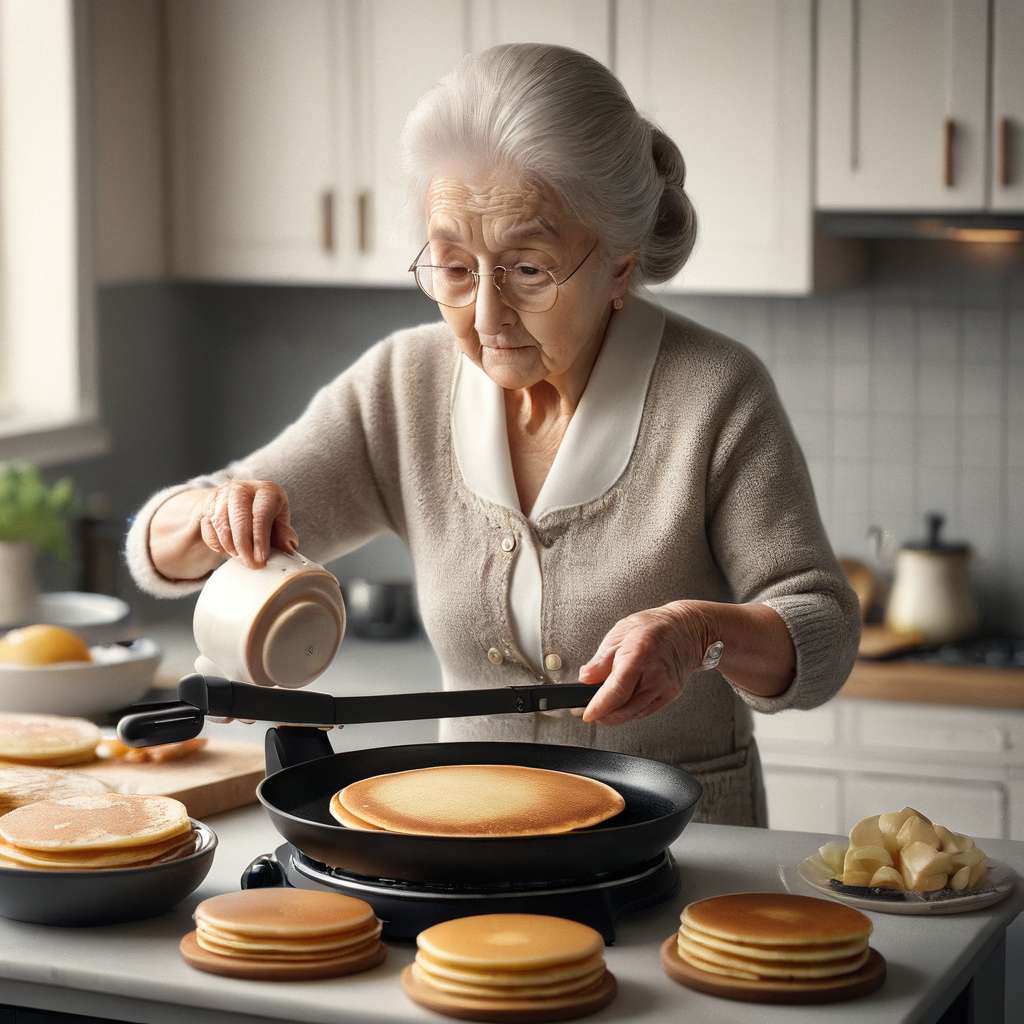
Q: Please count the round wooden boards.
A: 3